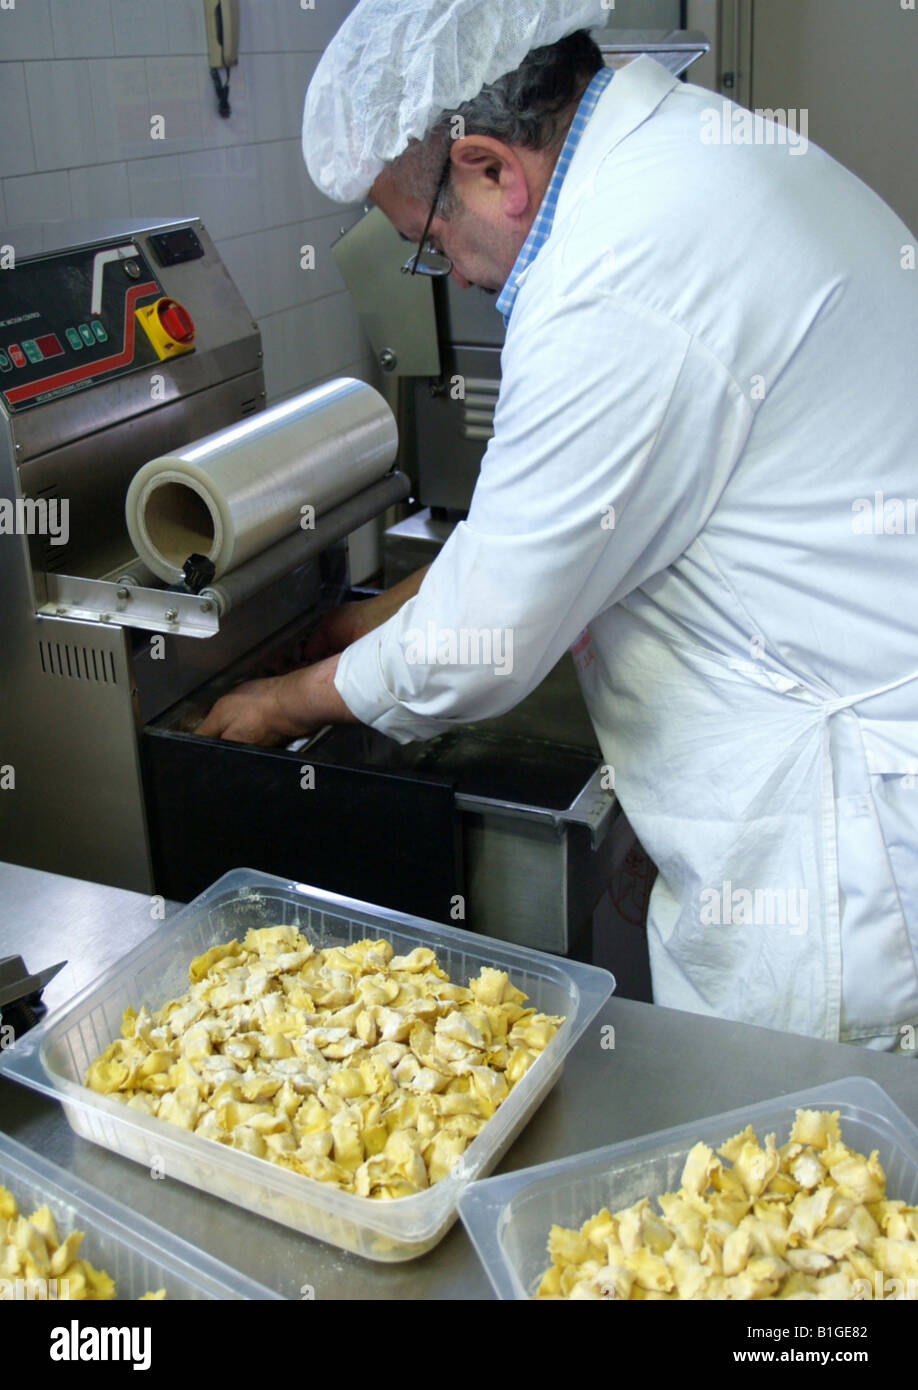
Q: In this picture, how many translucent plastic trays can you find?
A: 3